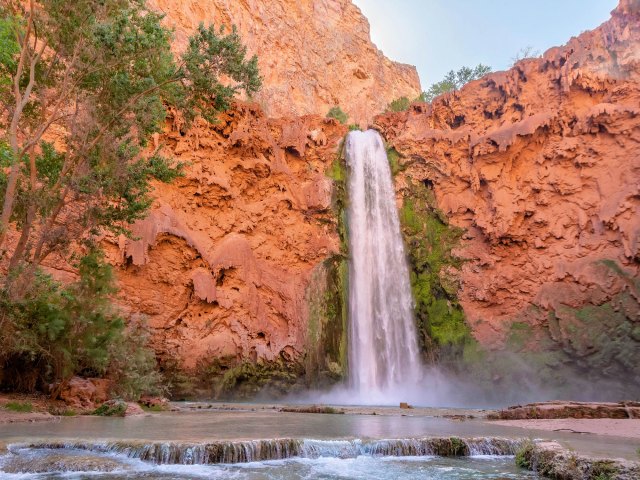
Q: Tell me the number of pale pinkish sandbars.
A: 1